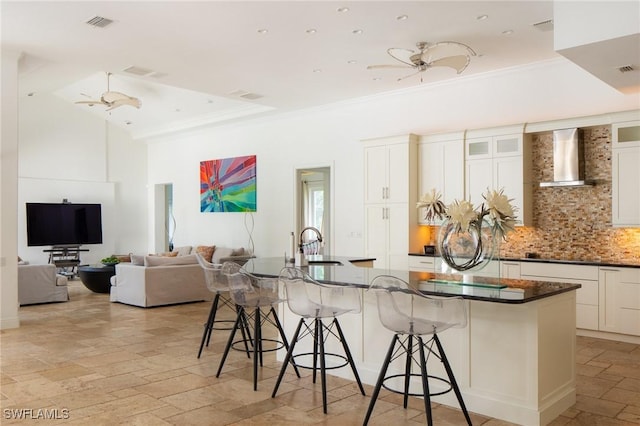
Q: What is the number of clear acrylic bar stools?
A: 4